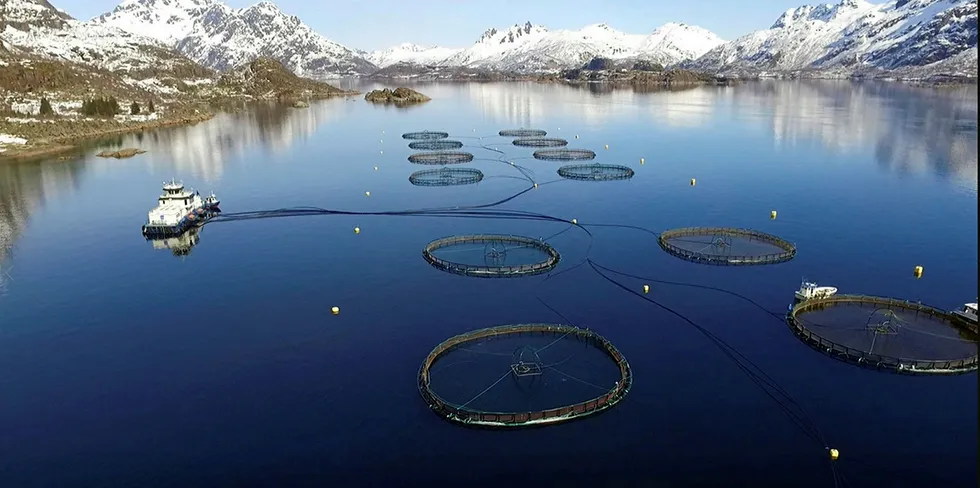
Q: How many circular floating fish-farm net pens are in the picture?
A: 12